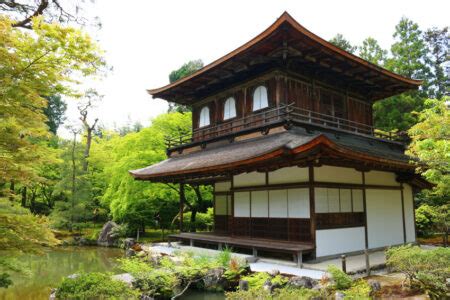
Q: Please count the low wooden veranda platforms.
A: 1